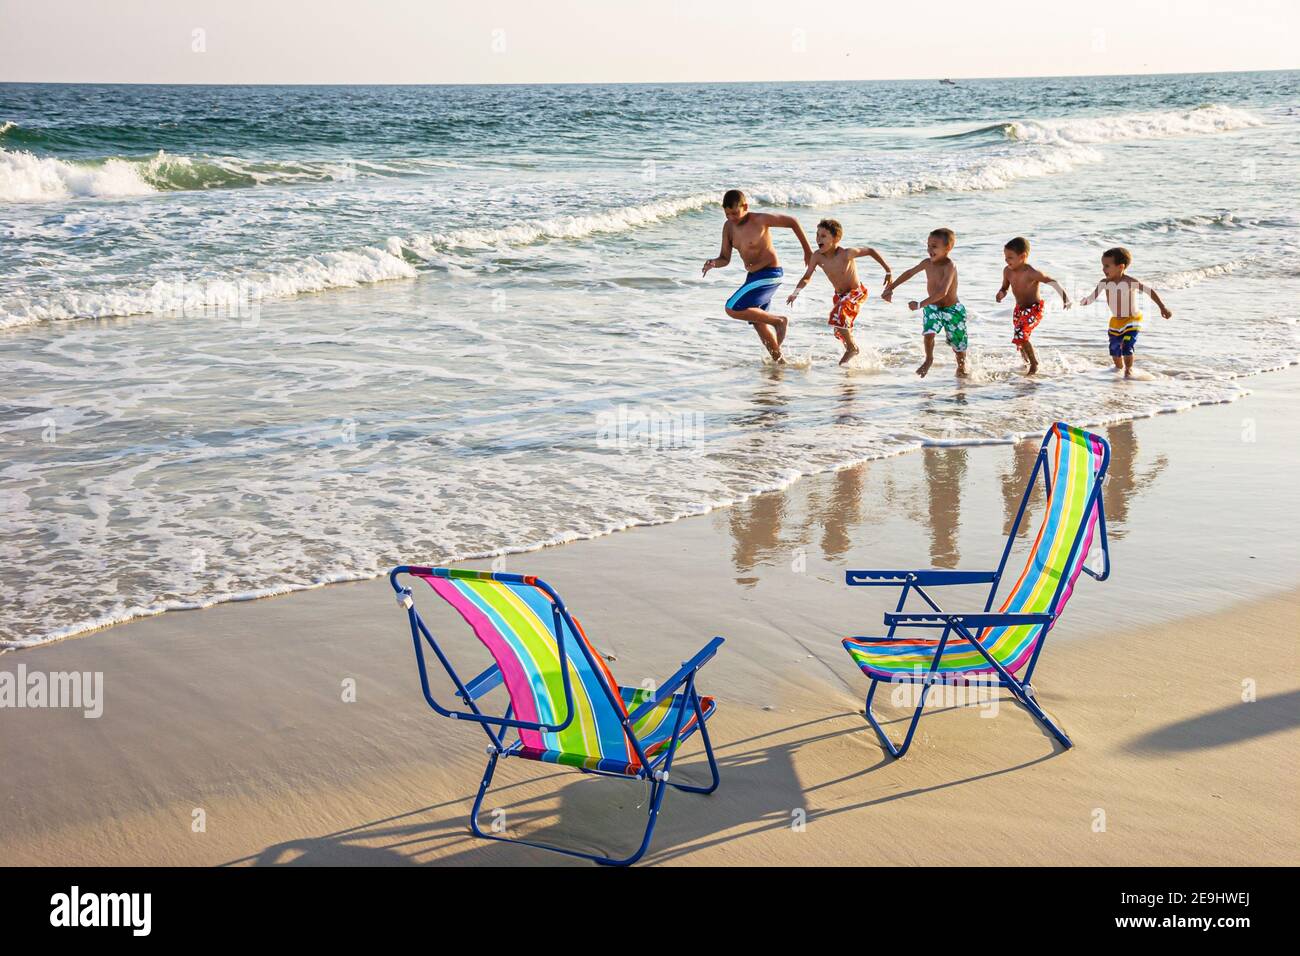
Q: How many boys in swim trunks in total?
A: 5